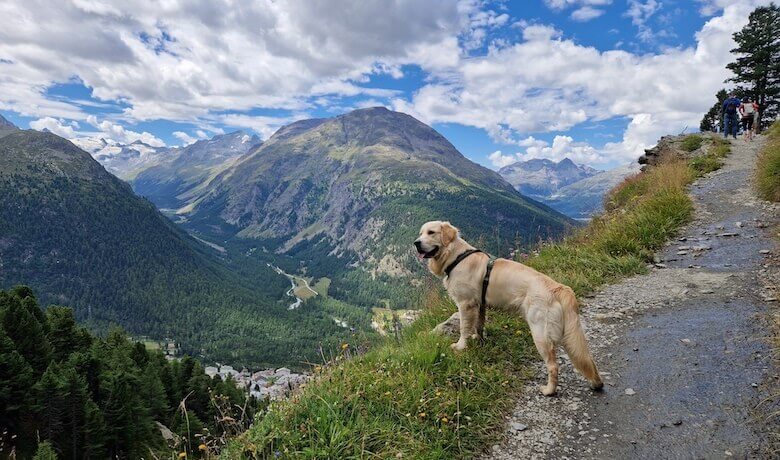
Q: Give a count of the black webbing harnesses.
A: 1